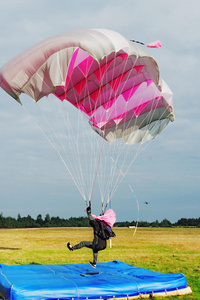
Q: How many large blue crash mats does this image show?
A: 1